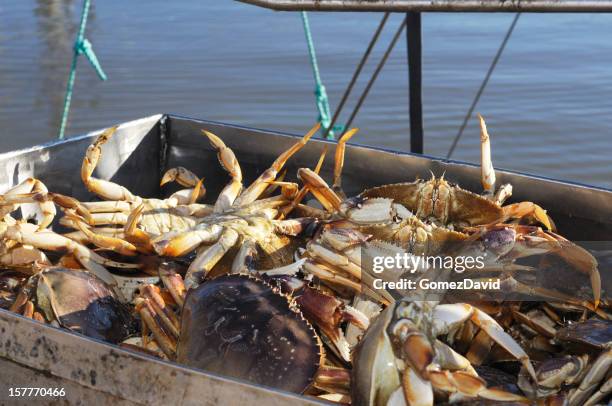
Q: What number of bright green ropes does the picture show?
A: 2